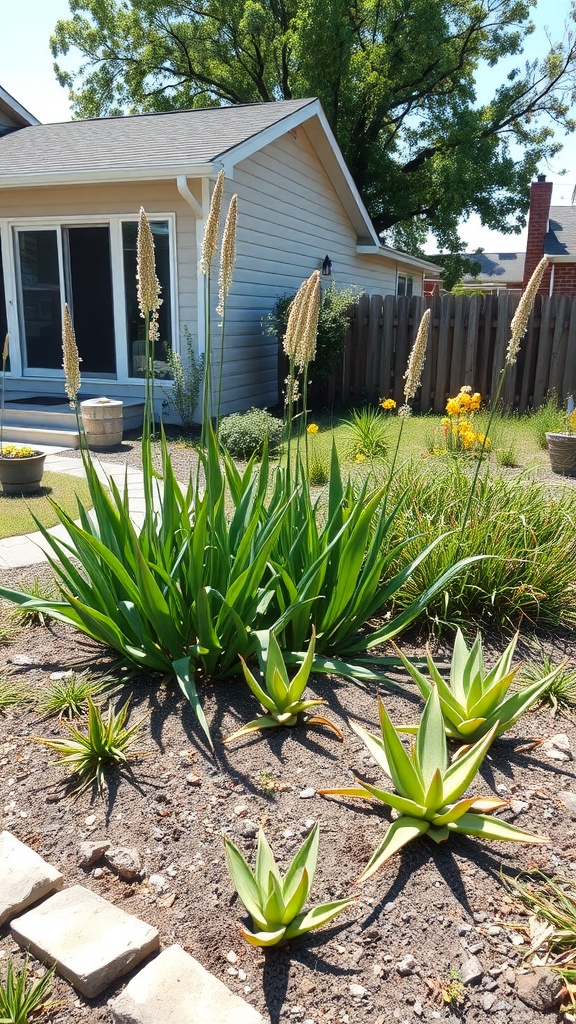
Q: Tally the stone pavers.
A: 3